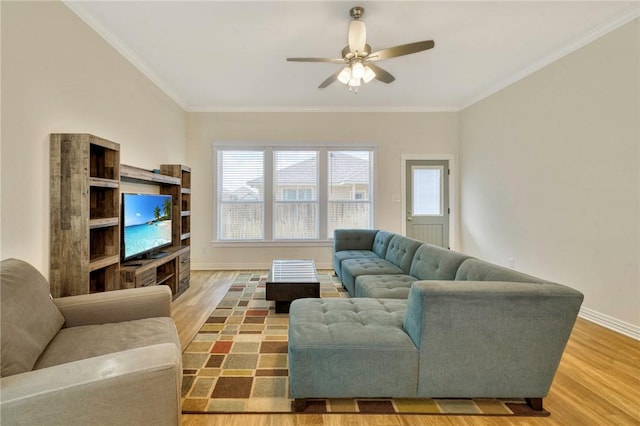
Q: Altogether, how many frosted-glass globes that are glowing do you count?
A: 4